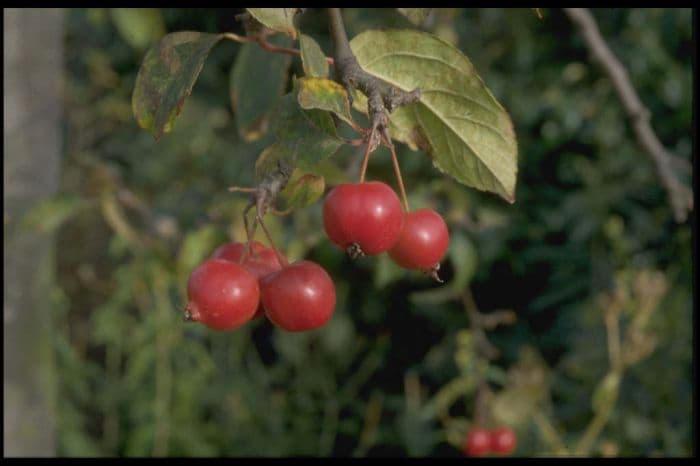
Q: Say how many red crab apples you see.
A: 7